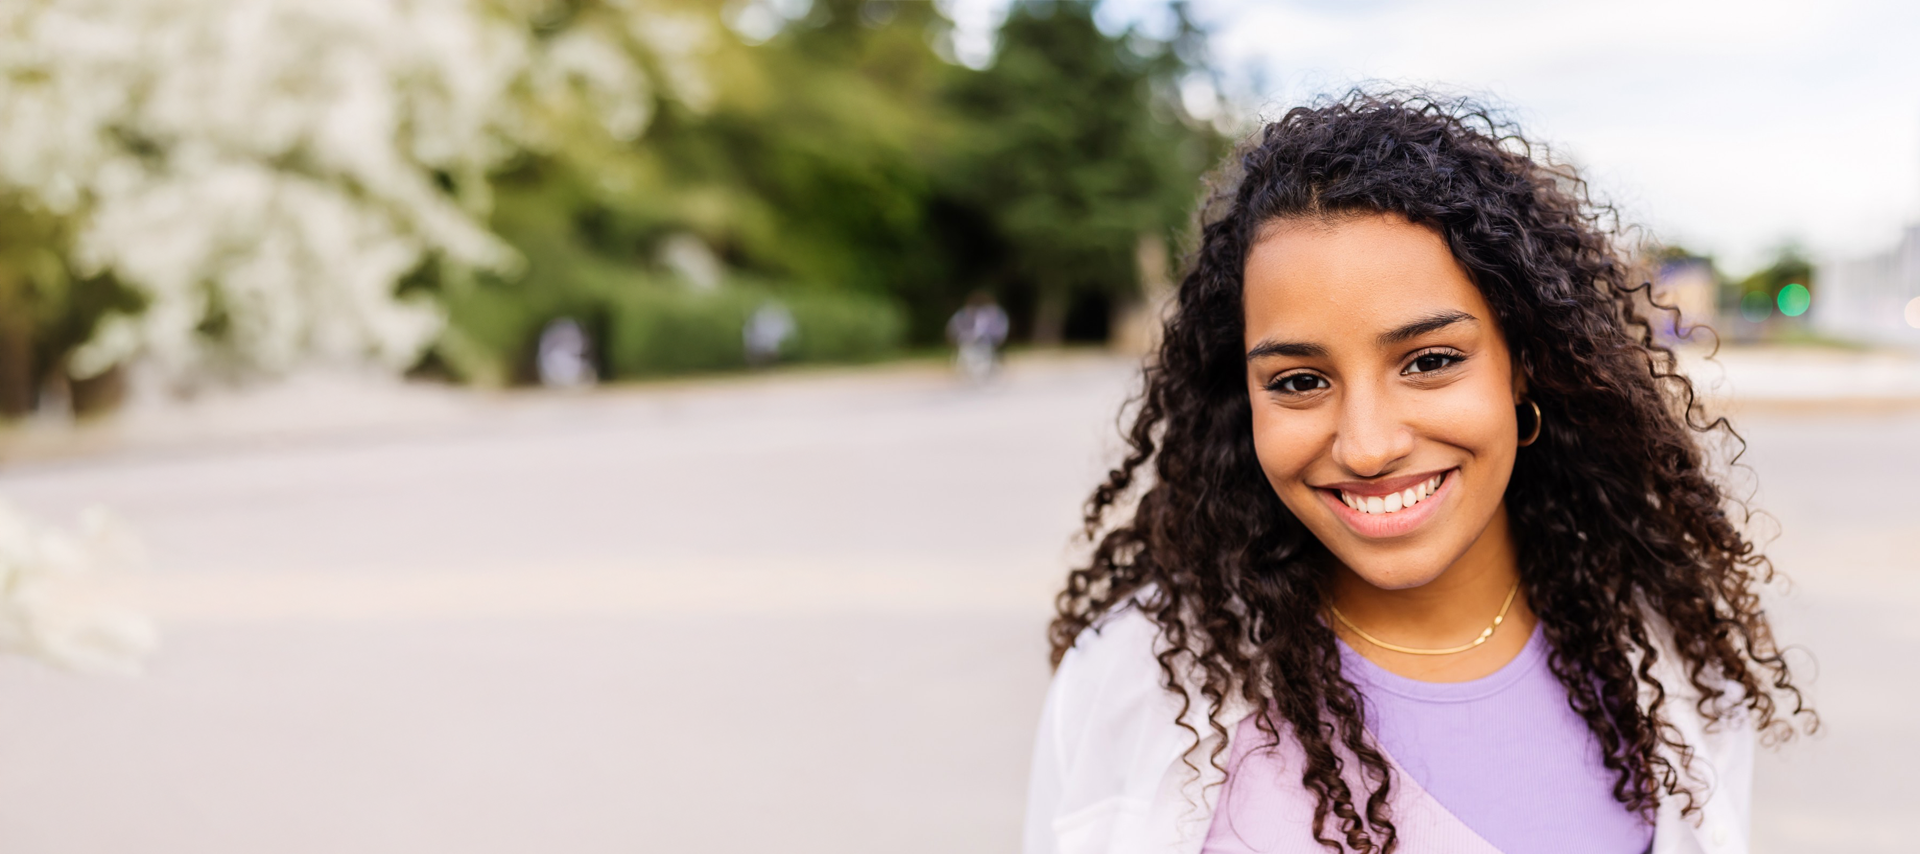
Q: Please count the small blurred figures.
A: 3